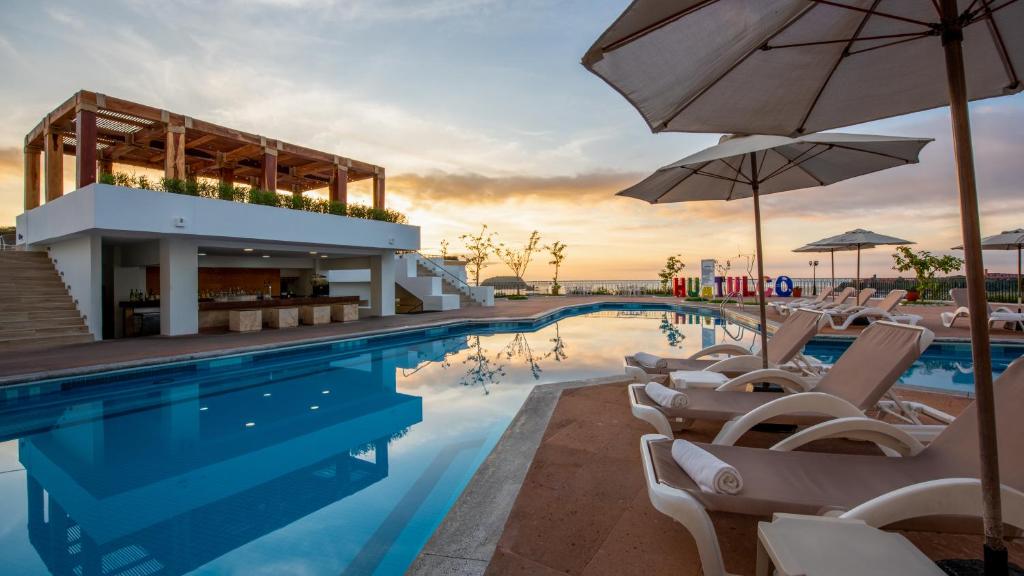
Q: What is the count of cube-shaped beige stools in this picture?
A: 4